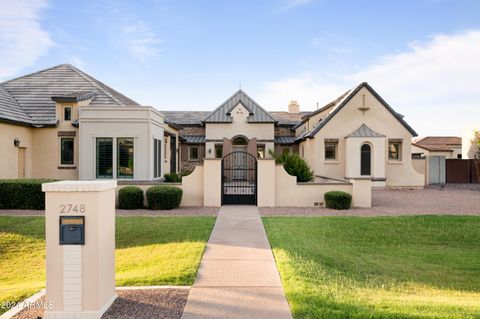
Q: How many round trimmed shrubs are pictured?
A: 3